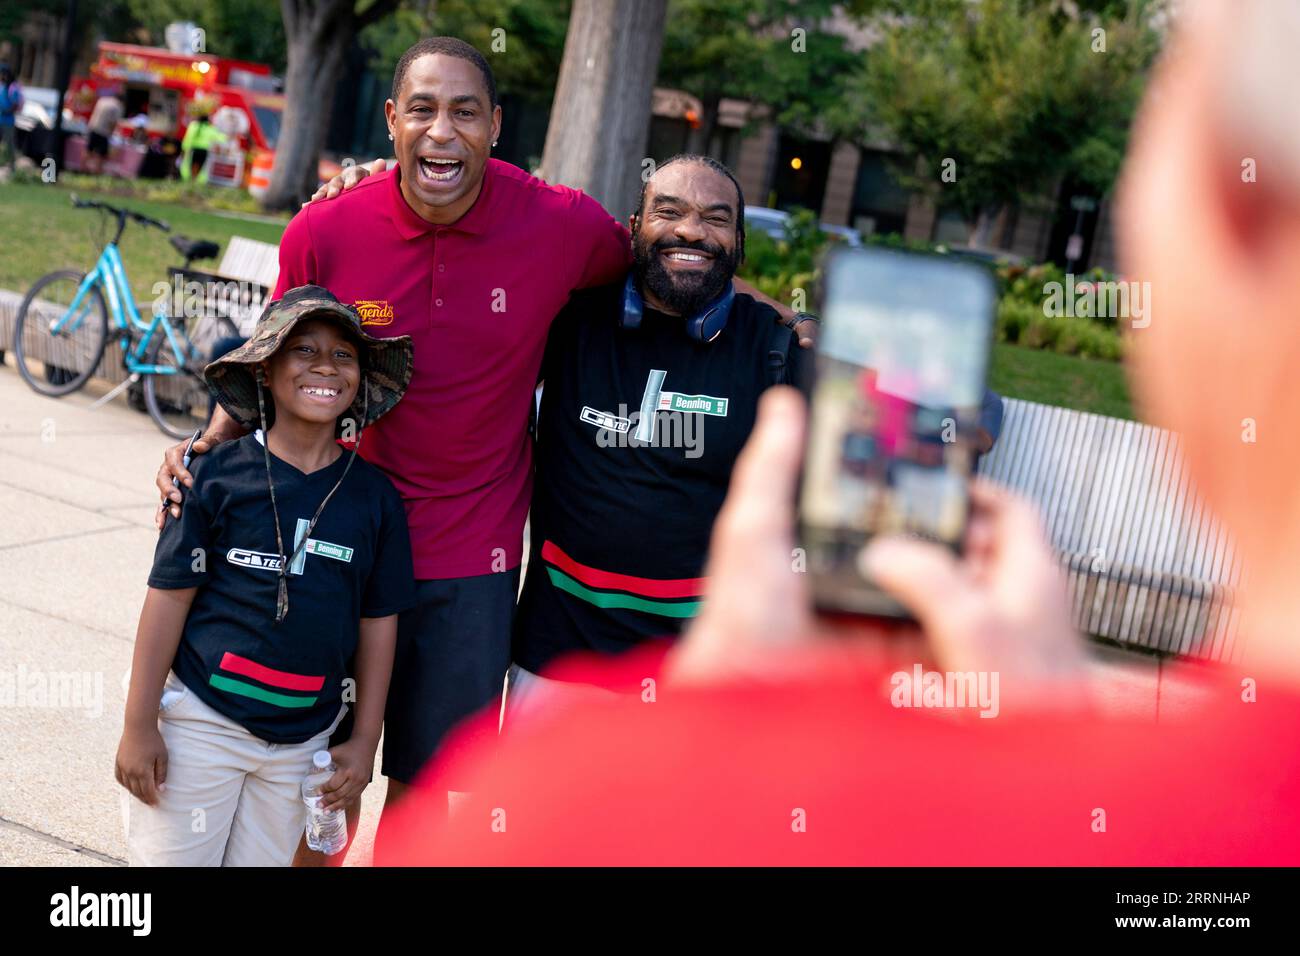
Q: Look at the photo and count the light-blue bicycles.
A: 1